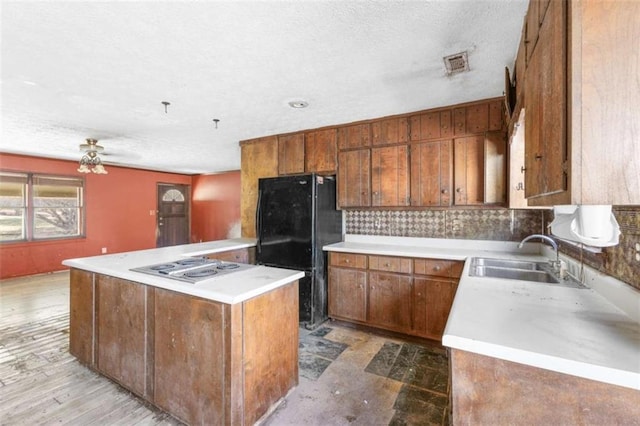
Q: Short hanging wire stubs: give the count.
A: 2